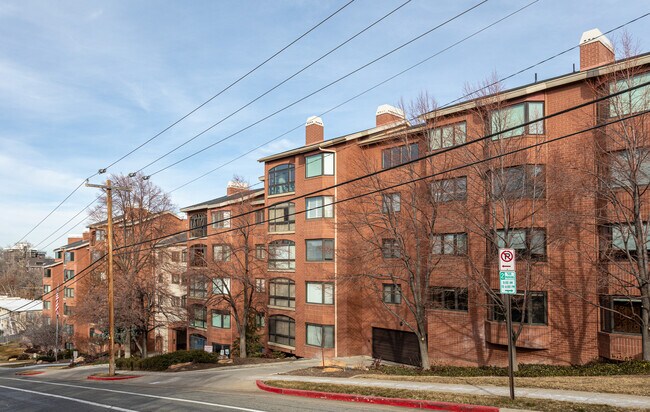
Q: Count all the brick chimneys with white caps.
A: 4